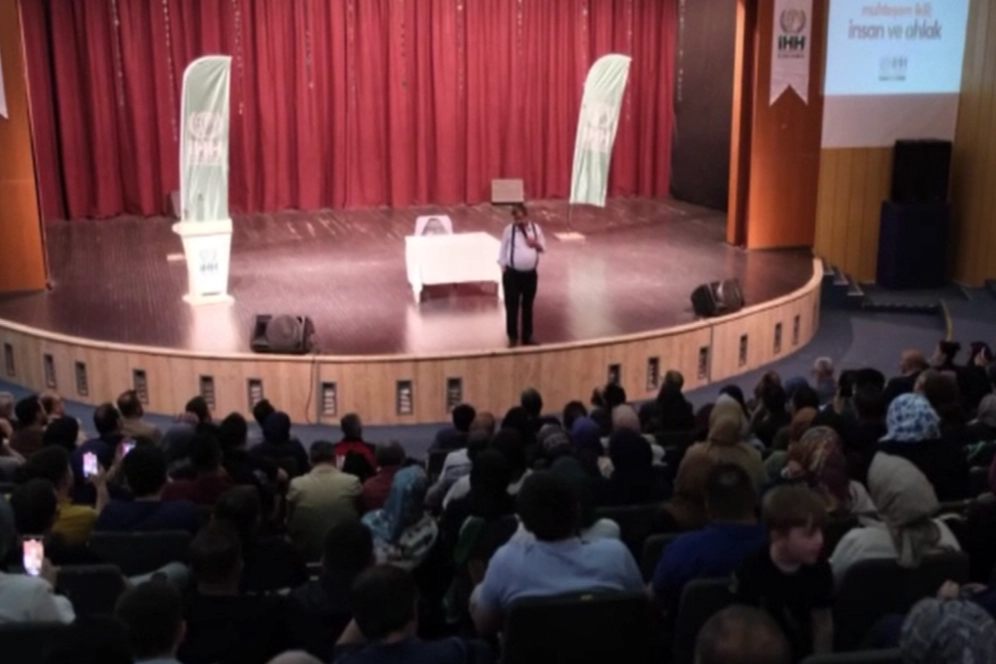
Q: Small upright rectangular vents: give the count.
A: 15